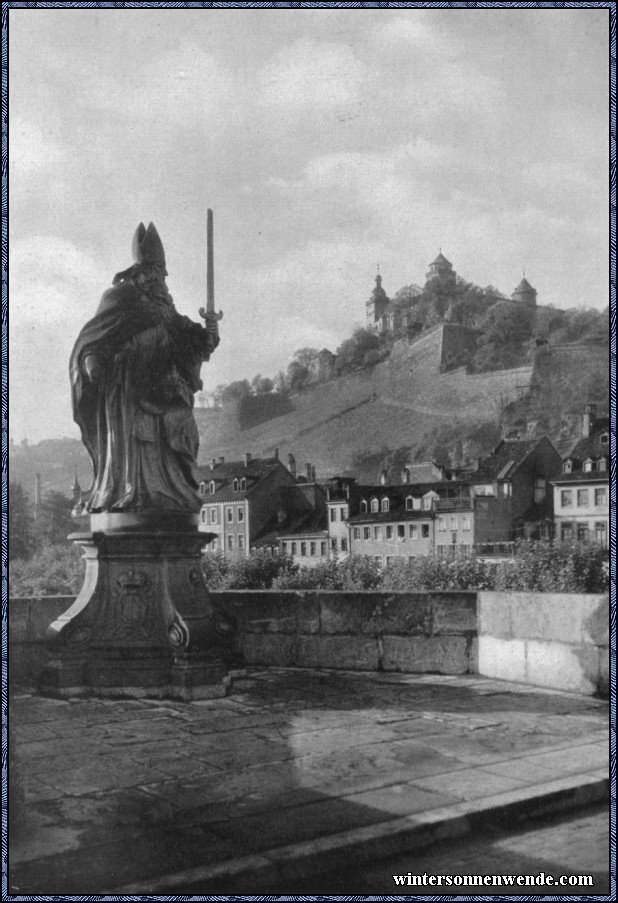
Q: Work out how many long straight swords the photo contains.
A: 1